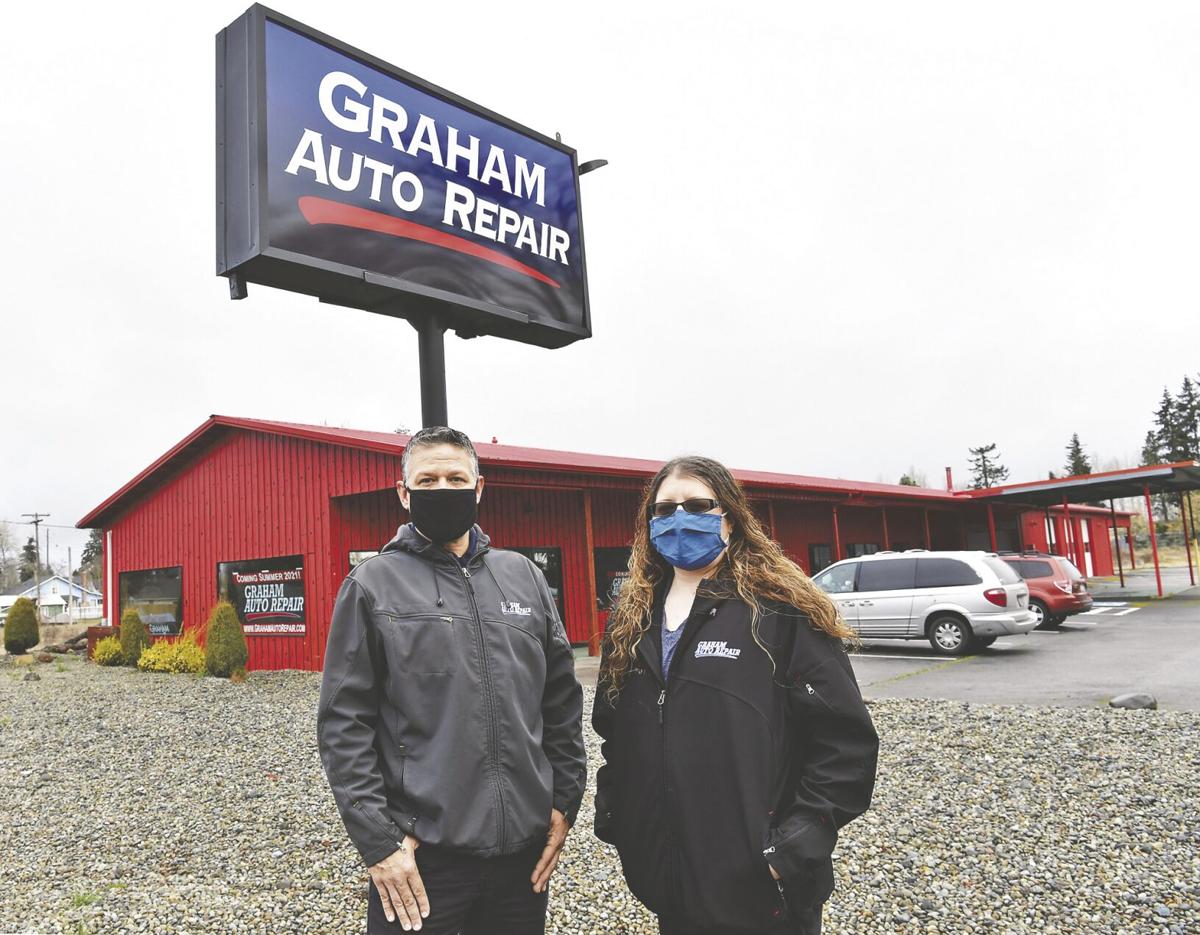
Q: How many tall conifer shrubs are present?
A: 3